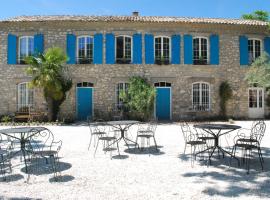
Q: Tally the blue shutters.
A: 12